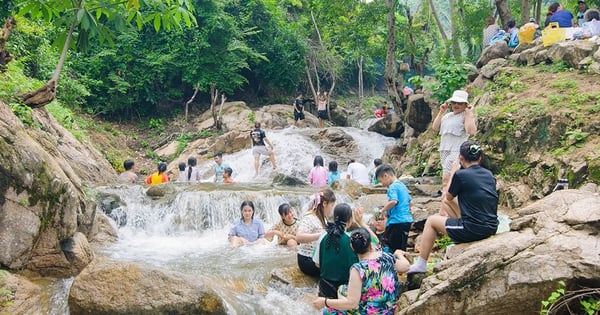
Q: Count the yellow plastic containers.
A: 2